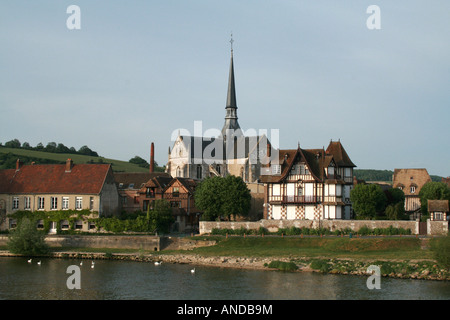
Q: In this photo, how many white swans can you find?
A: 7